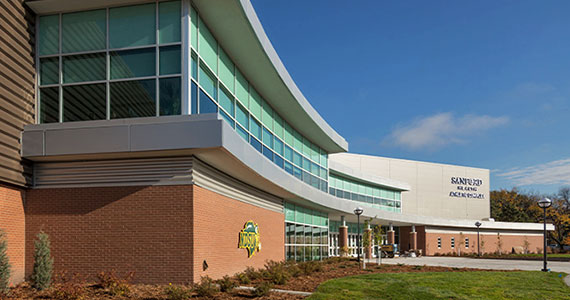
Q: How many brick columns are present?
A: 4